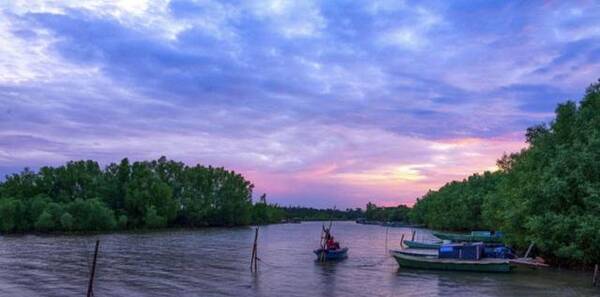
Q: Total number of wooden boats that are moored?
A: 3